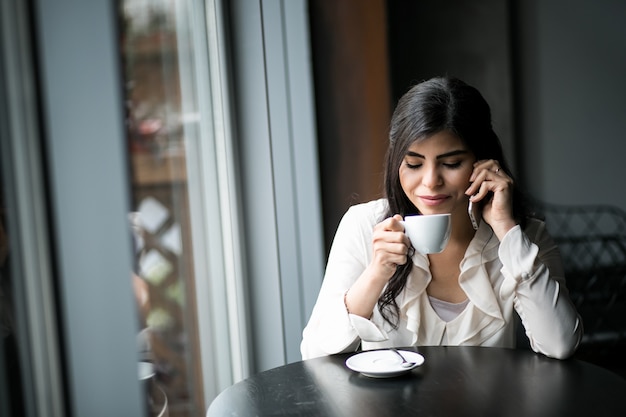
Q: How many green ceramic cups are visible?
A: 0